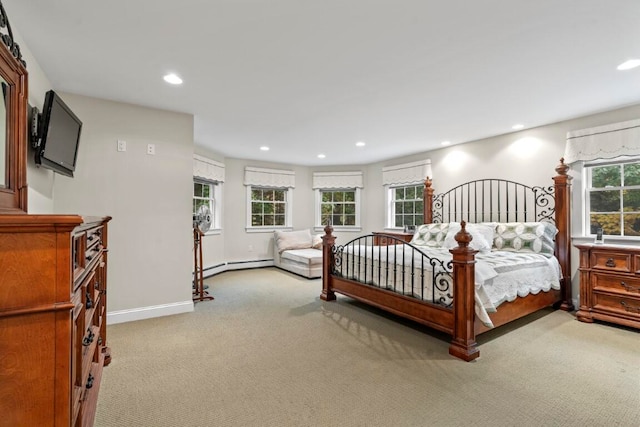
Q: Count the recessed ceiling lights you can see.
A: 7